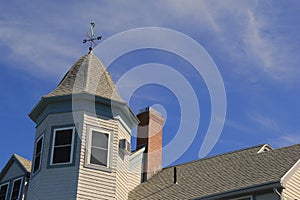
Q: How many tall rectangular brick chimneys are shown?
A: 1